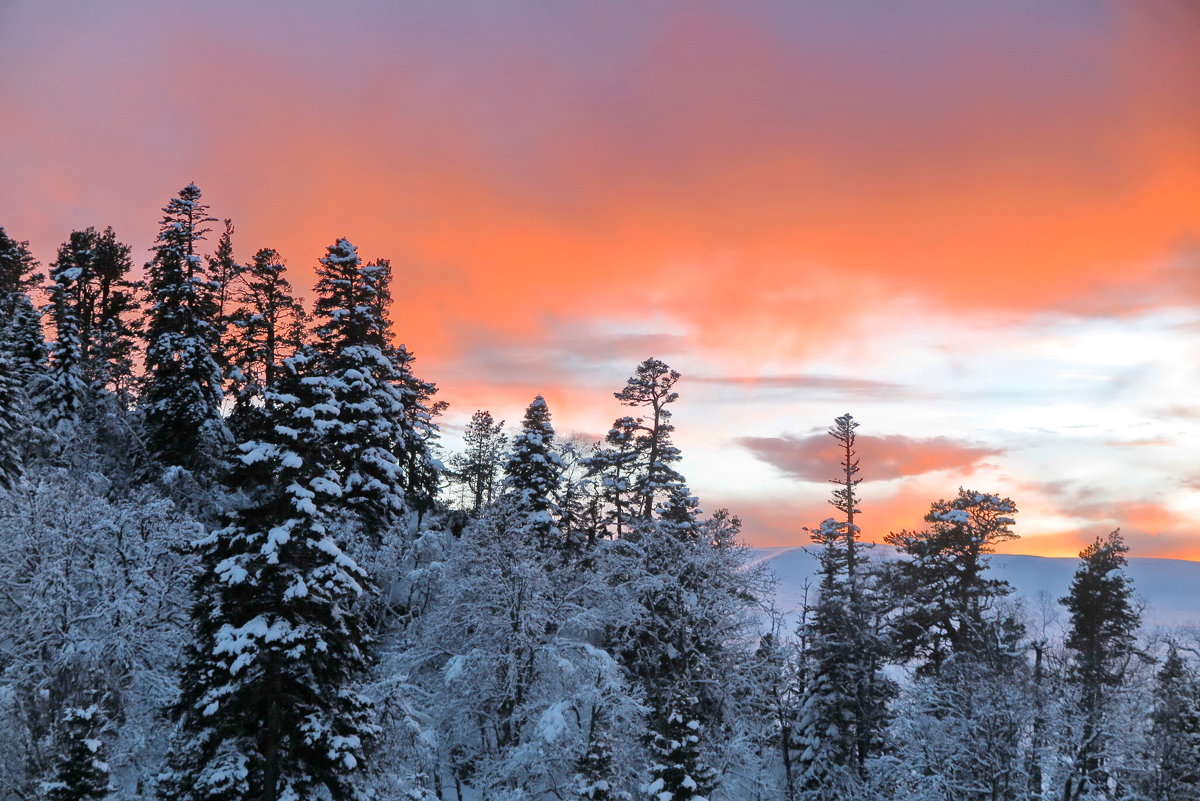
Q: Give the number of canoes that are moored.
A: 0